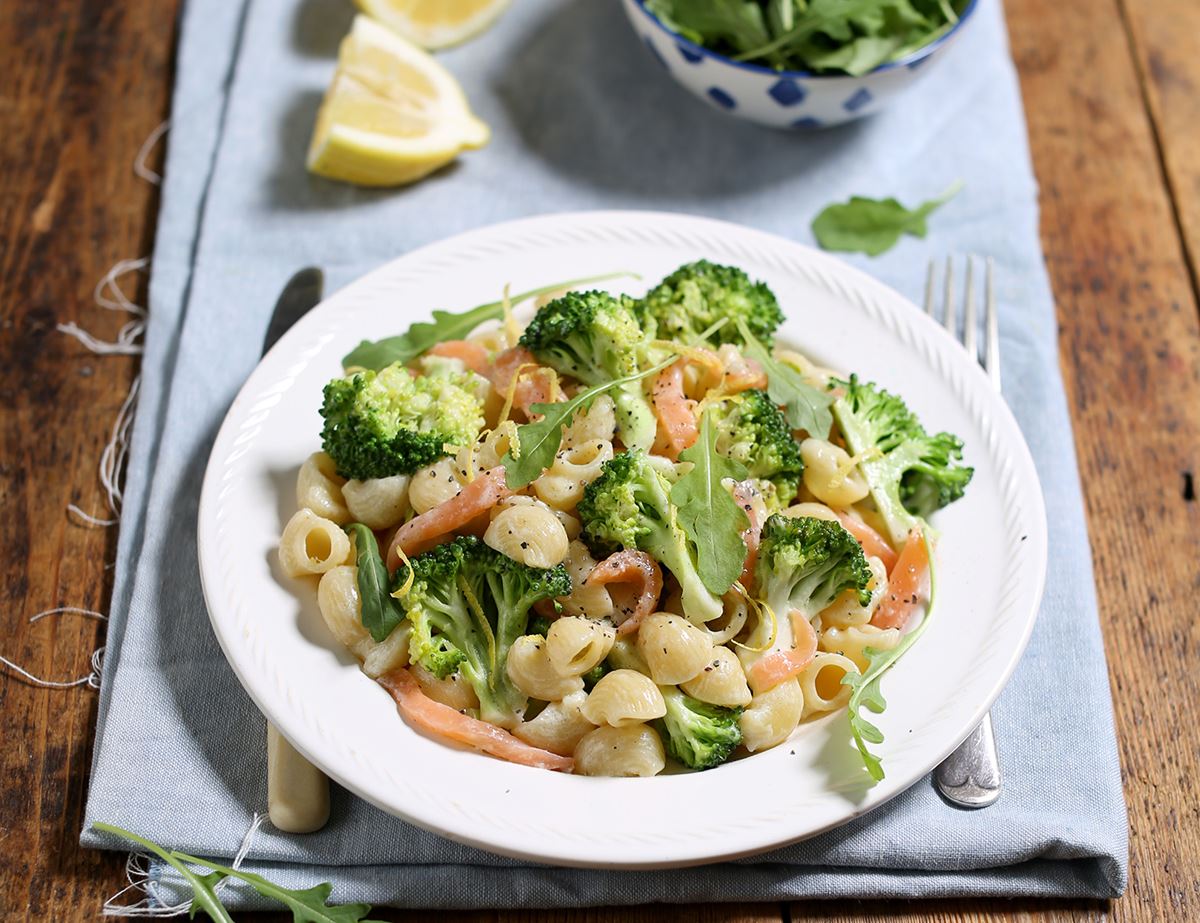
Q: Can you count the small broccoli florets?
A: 9